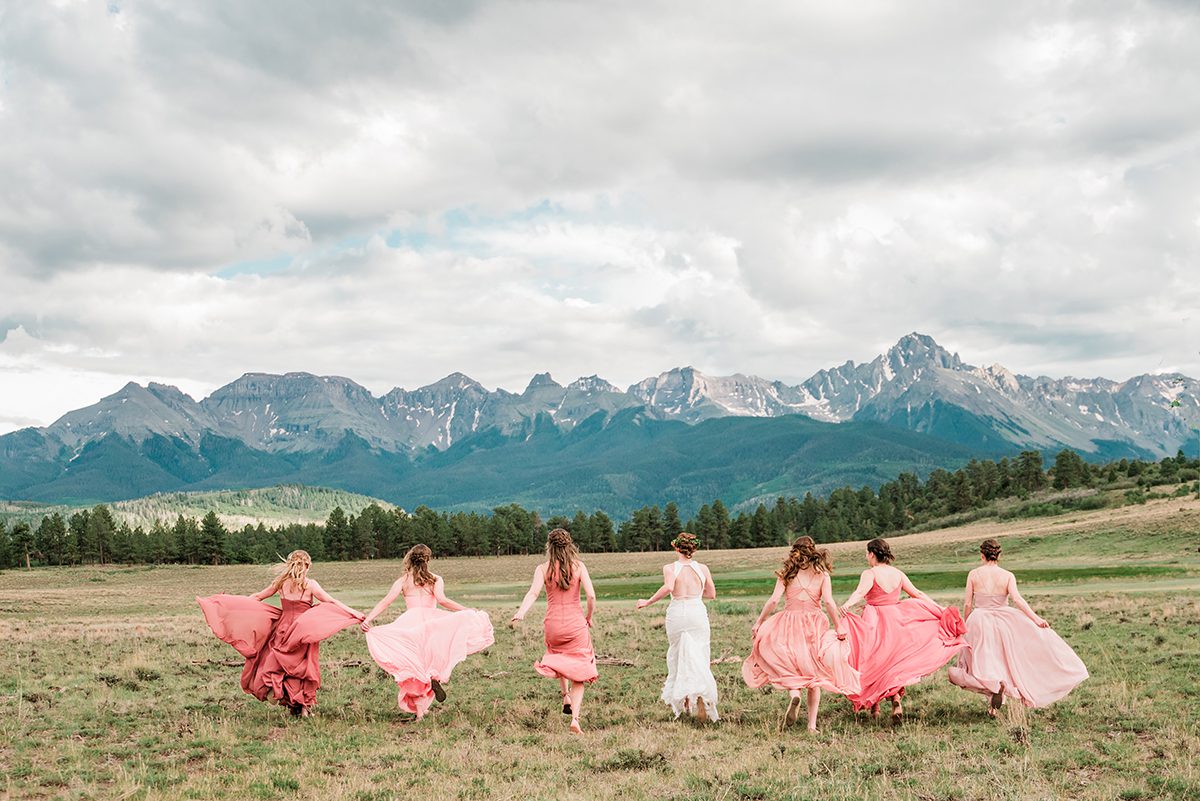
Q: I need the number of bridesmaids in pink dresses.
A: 6